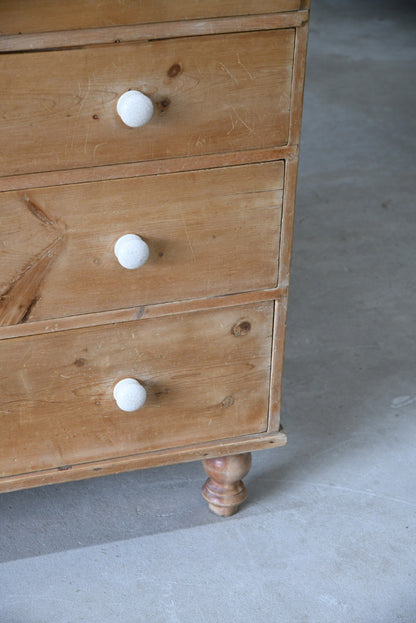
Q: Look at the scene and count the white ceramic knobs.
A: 3